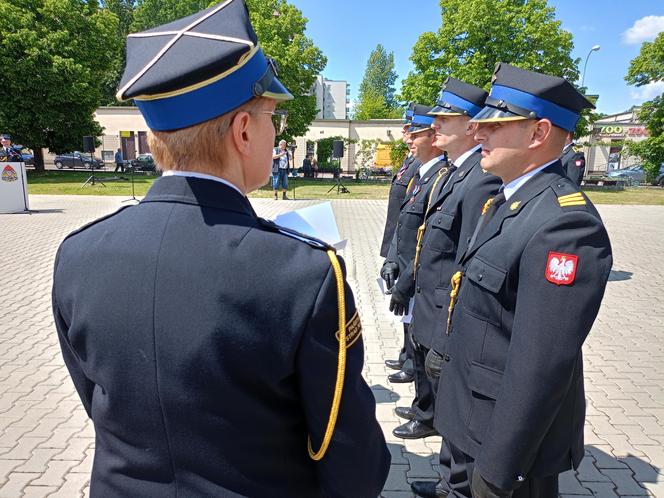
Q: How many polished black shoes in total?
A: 5